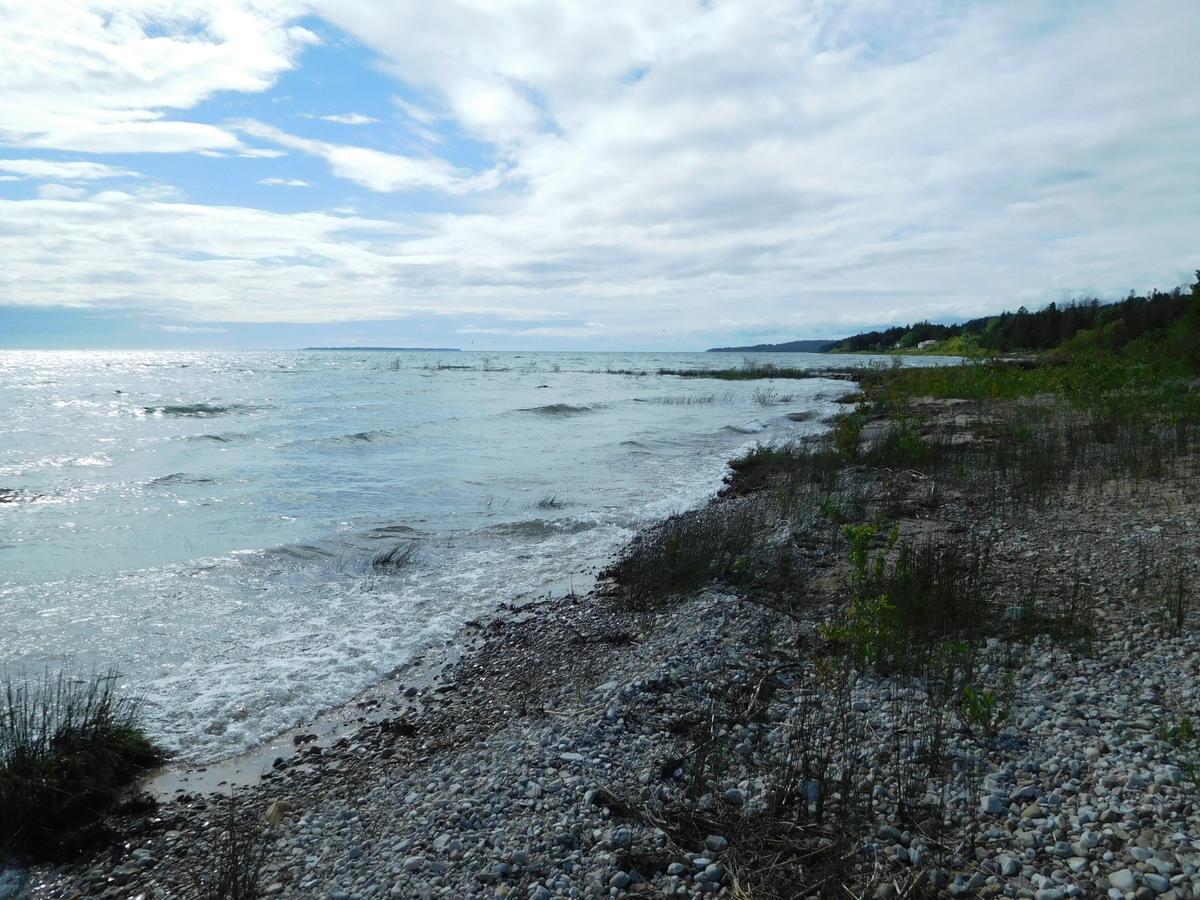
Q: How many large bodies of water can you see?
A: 1